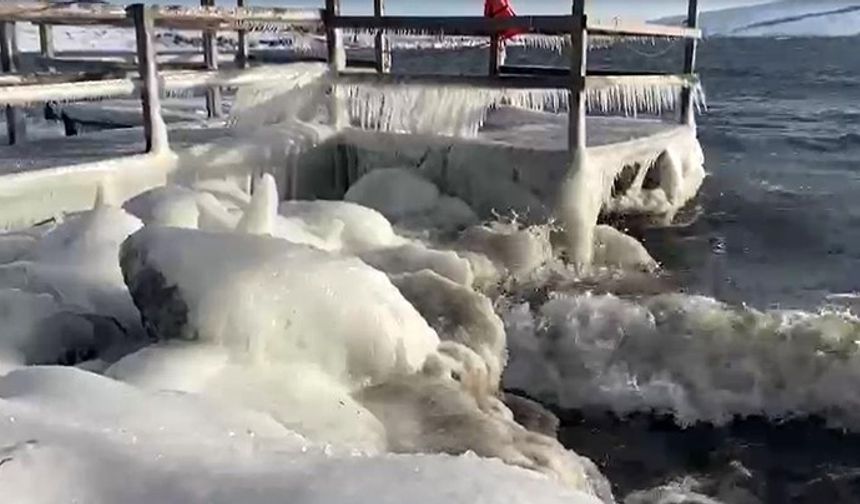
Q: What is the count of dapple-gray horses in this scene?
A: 0